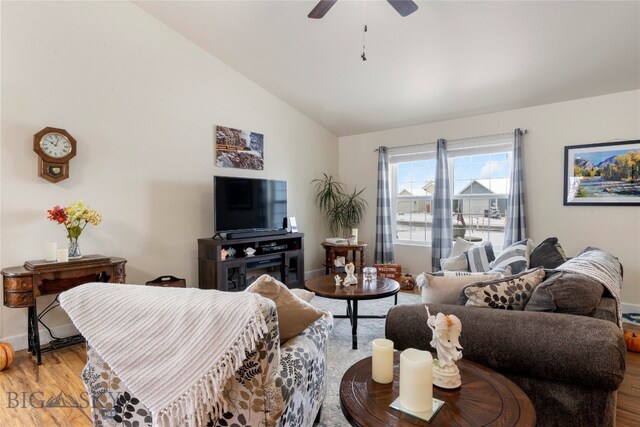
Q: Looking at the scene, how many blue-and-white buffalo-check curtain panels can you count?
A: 3